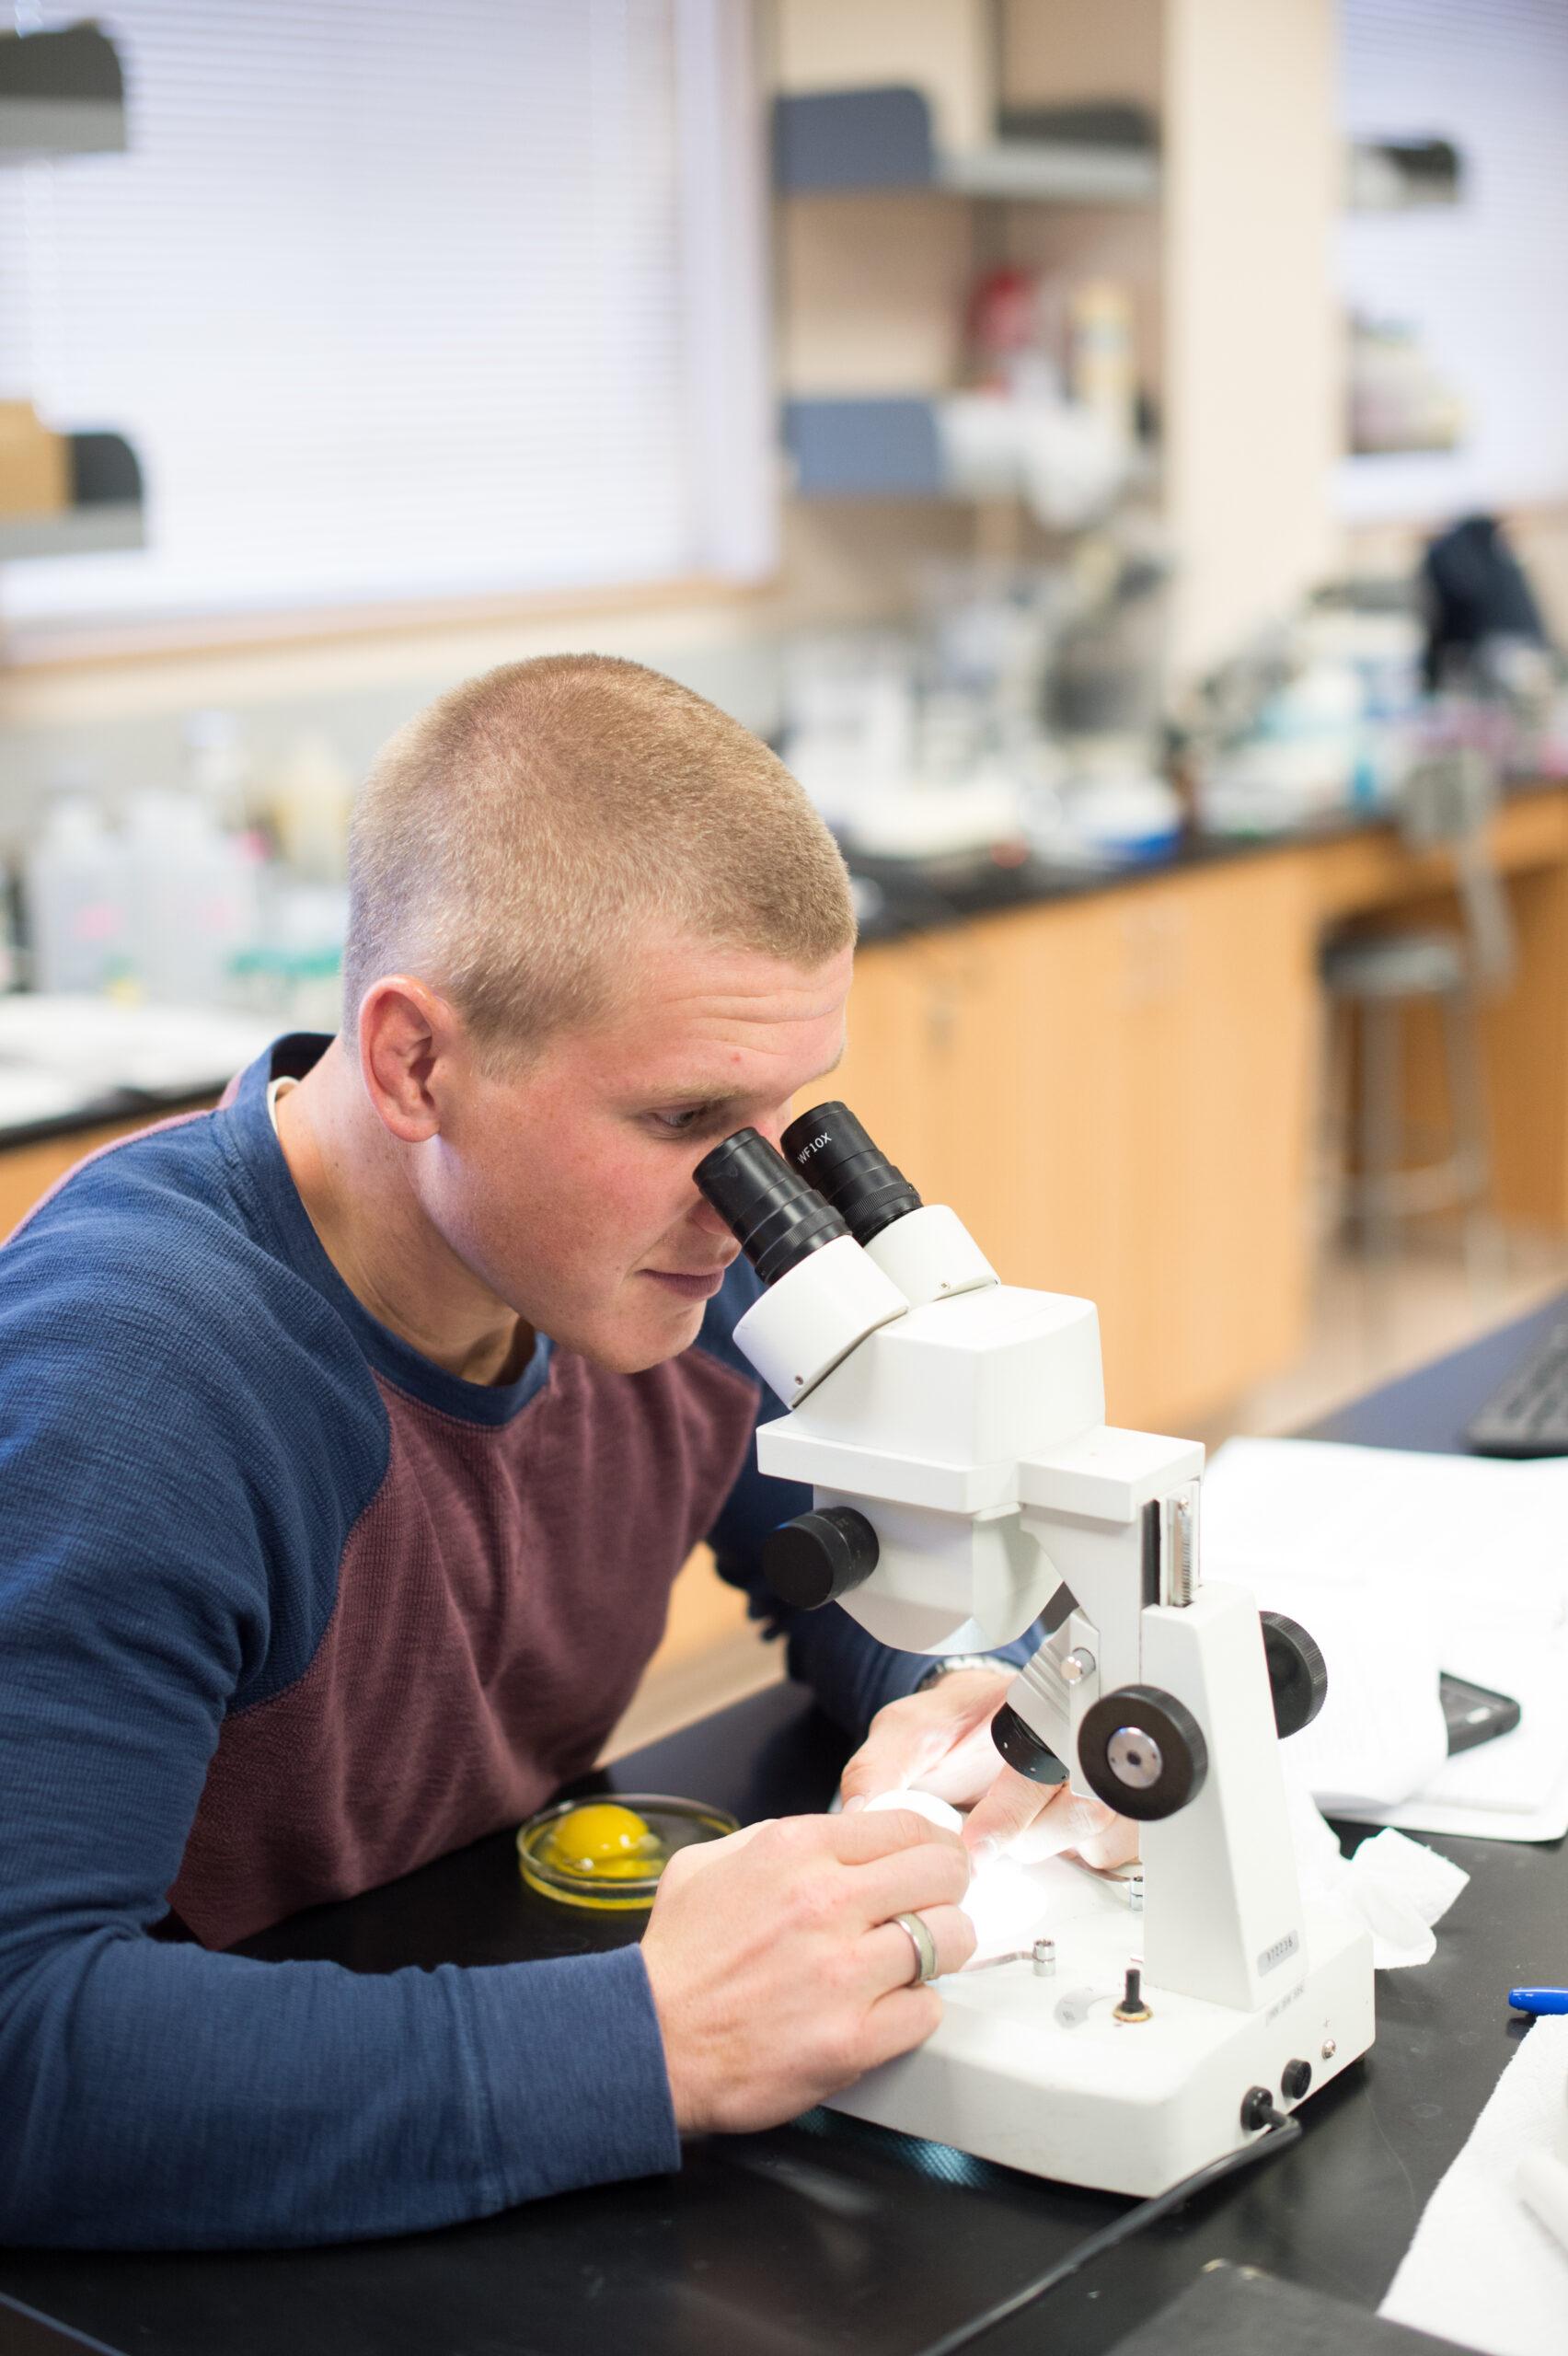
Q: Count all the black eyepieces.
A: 2